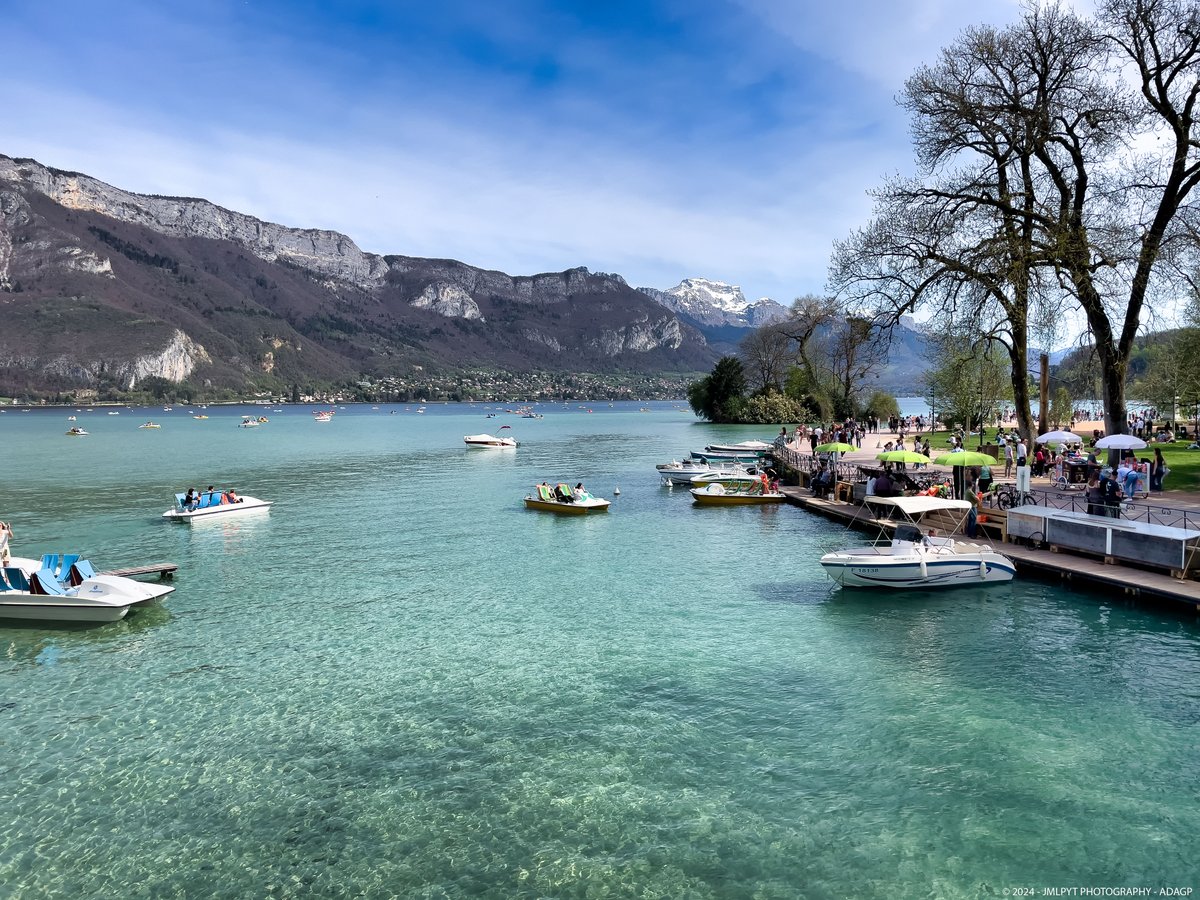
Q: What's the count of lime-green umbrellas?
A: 3